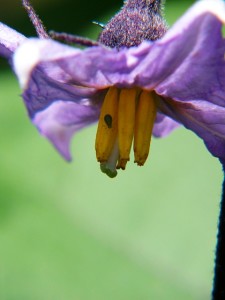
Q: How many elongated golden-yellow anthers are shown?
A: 3